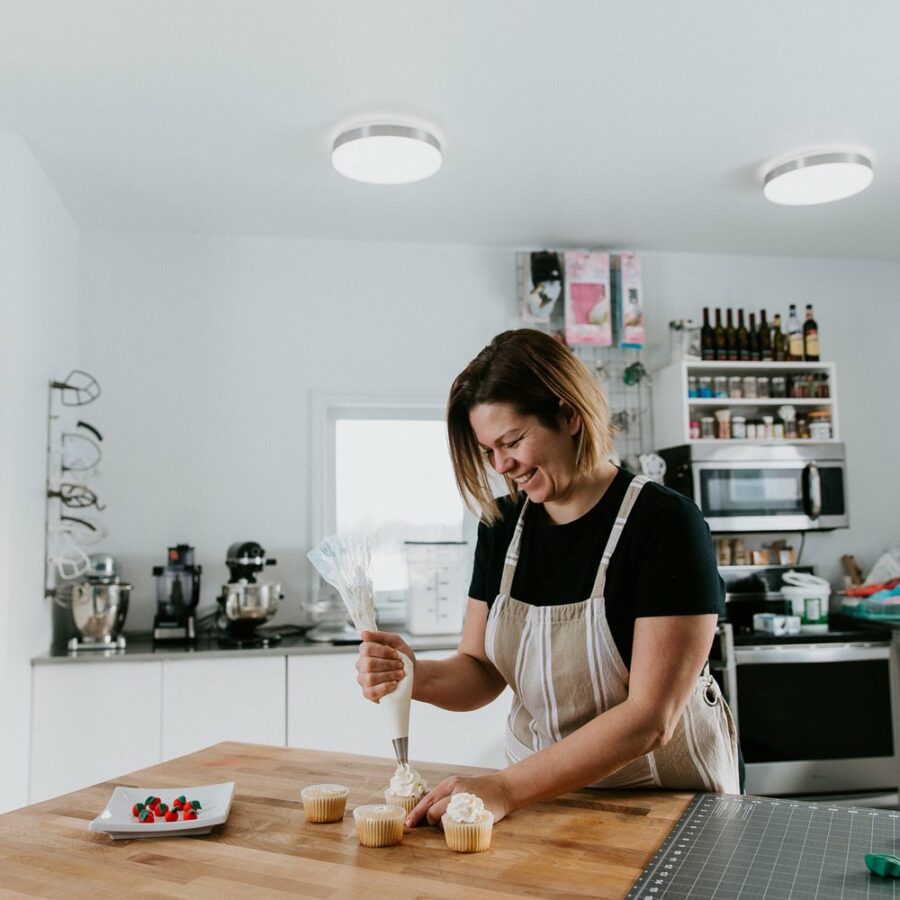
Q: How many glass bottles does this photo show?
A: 9